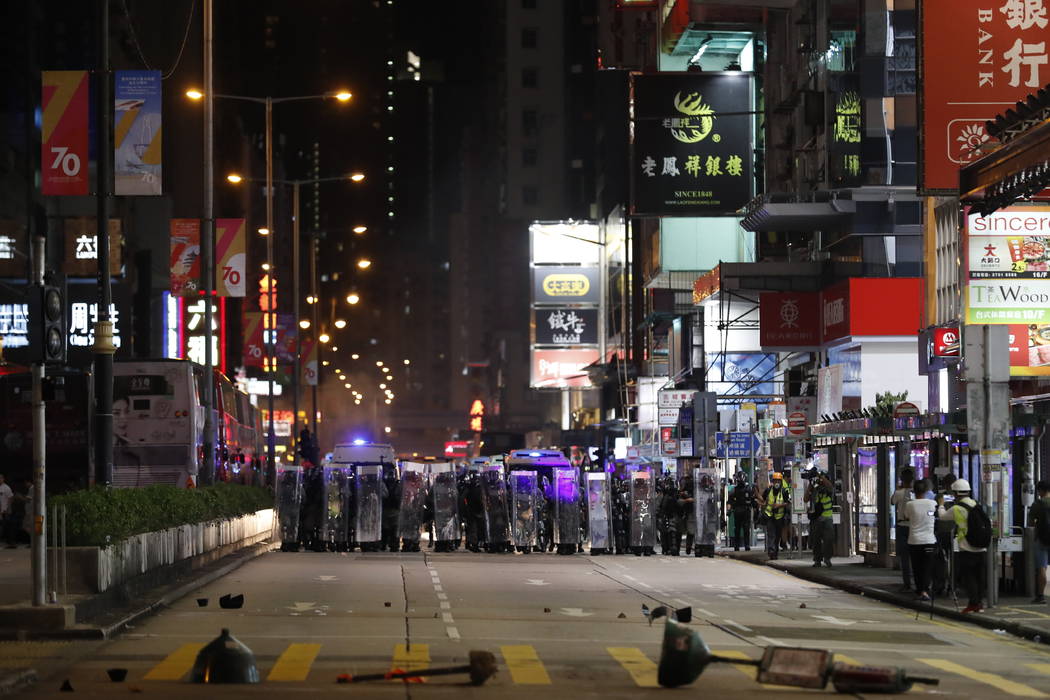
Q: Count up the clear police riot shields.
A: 11